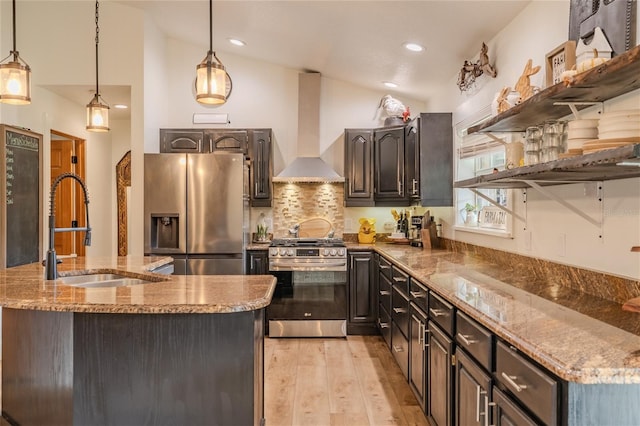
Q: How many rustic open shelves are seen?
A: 2